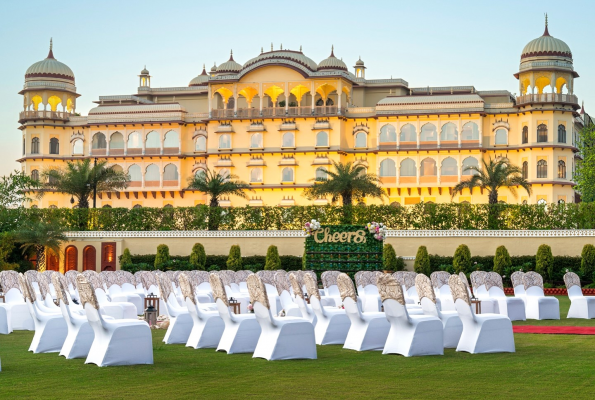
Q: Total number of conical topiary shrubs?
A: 11